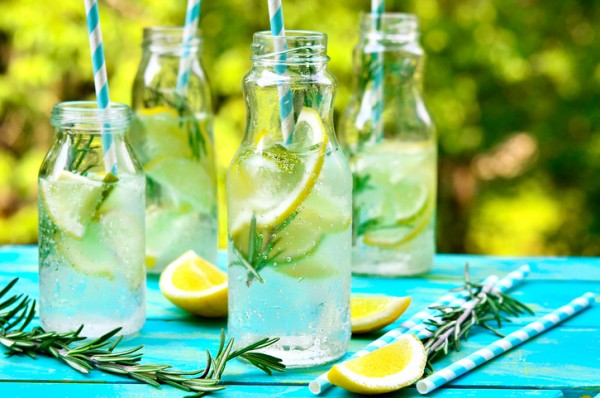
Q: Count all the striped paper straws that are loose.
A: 3